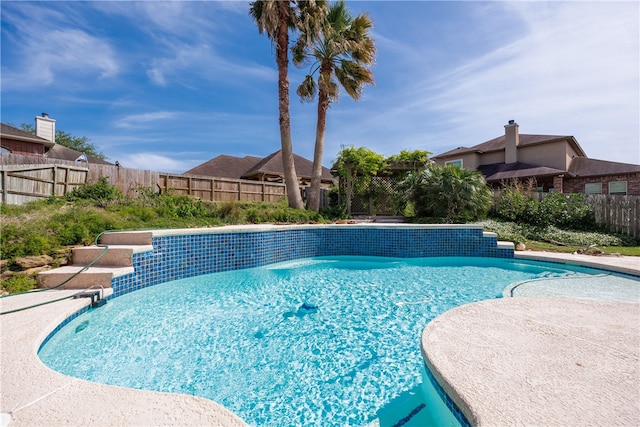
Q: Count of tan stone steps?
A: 3